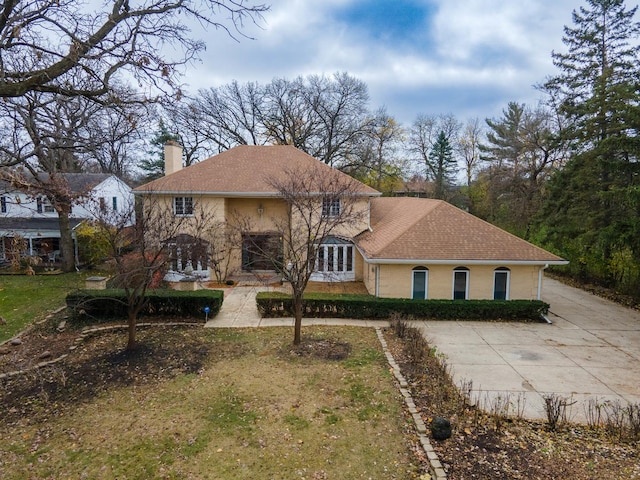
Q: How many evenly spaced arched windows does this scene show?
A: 3